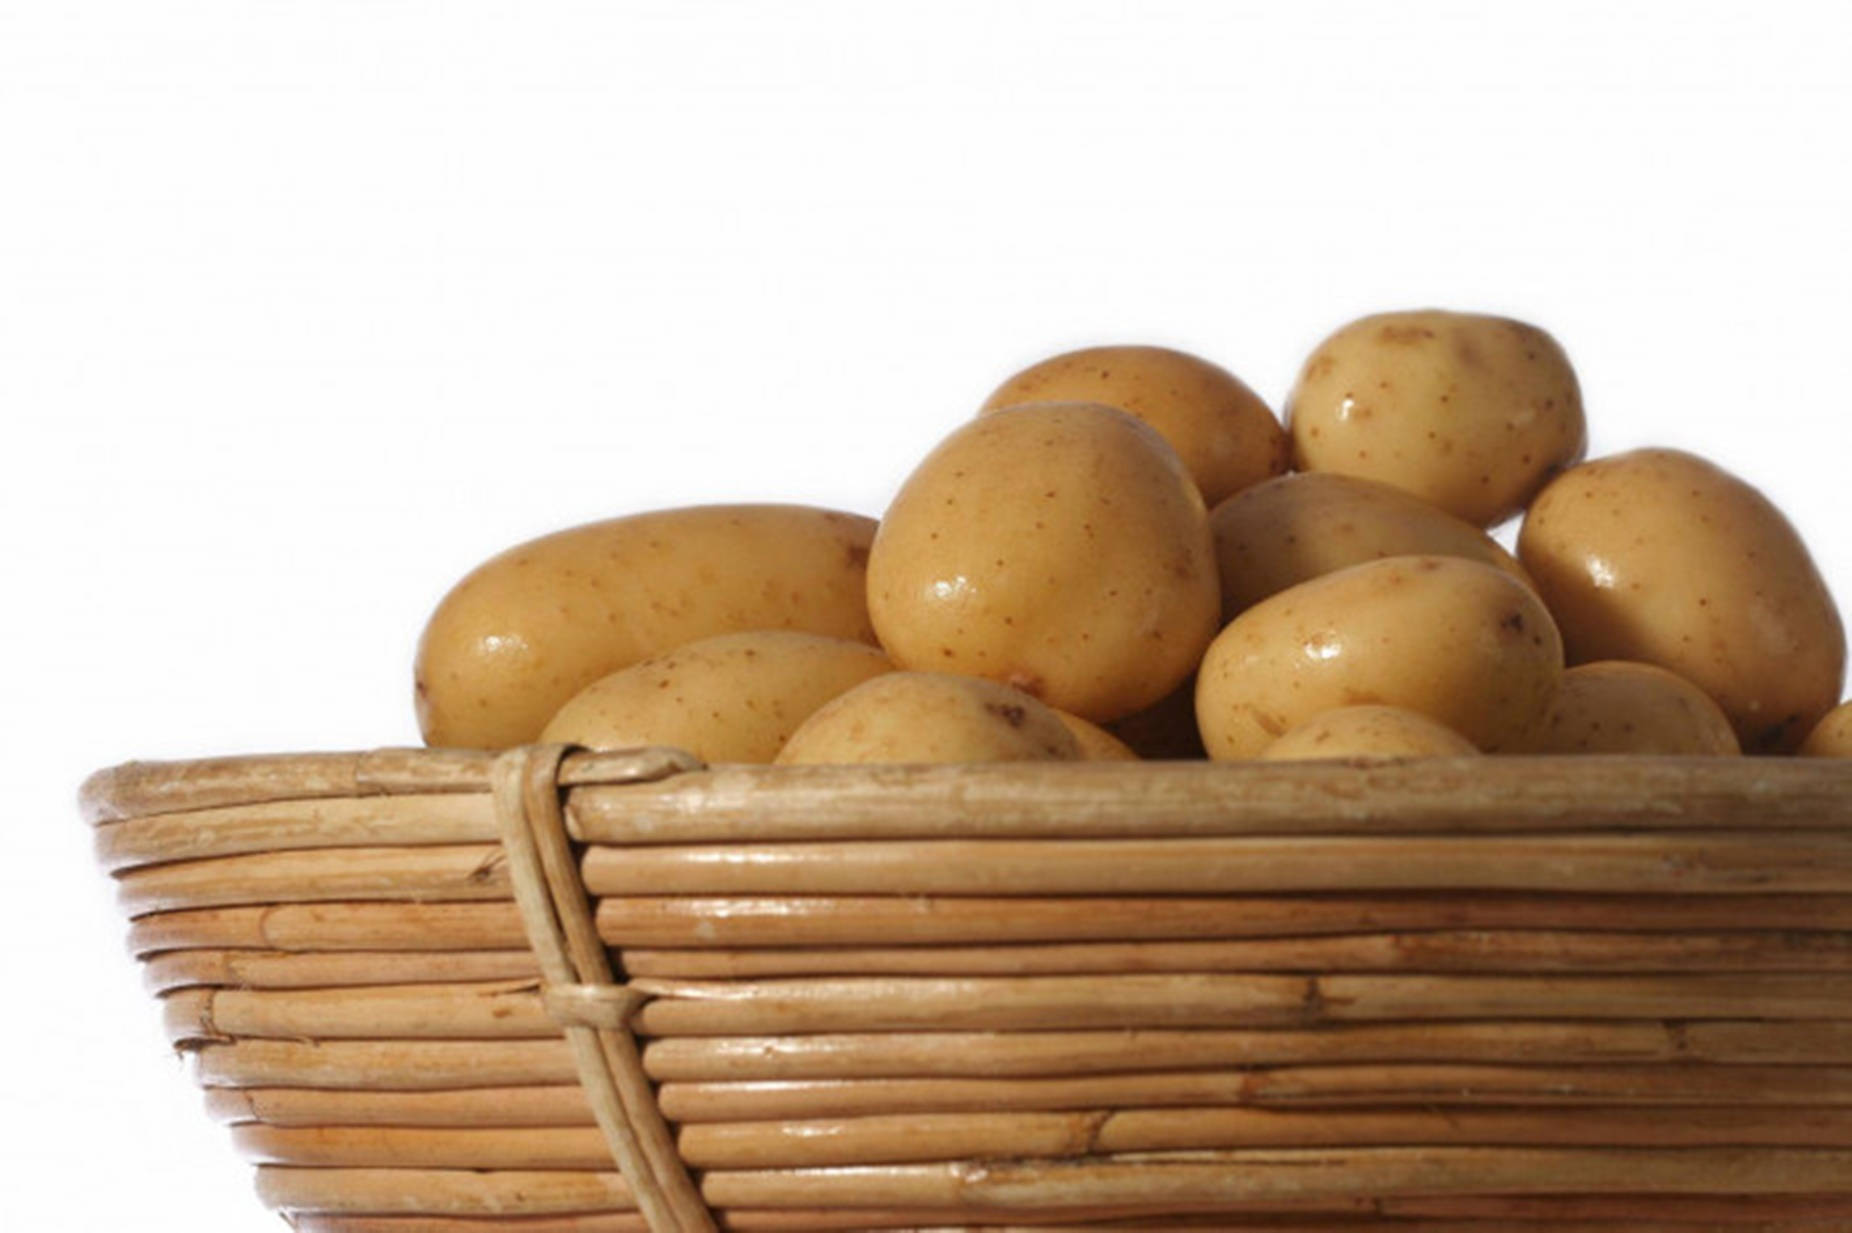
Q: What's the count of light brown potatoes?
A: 13